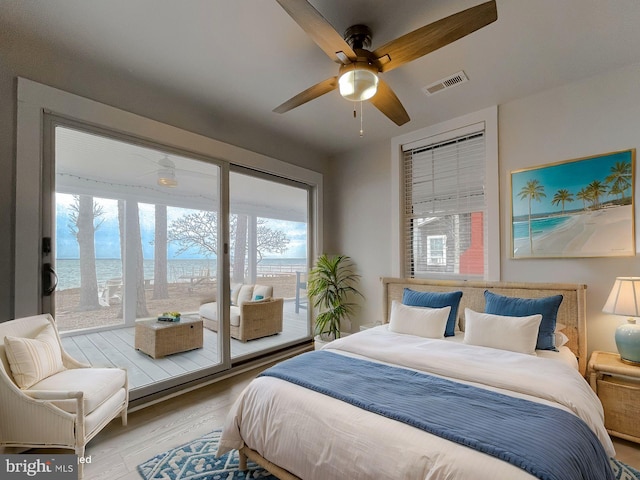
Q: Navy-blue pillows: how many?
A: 2